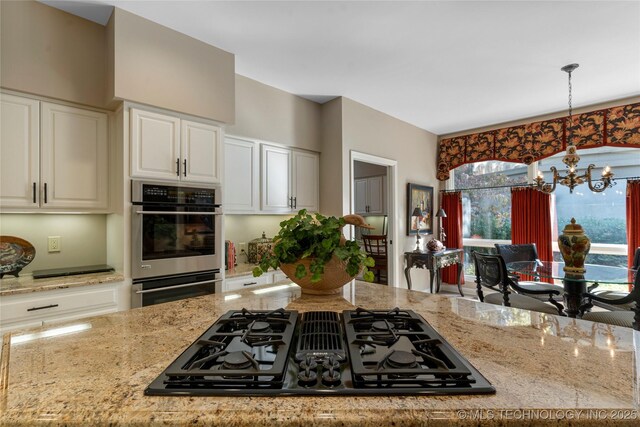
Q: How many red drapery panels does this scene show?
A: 3